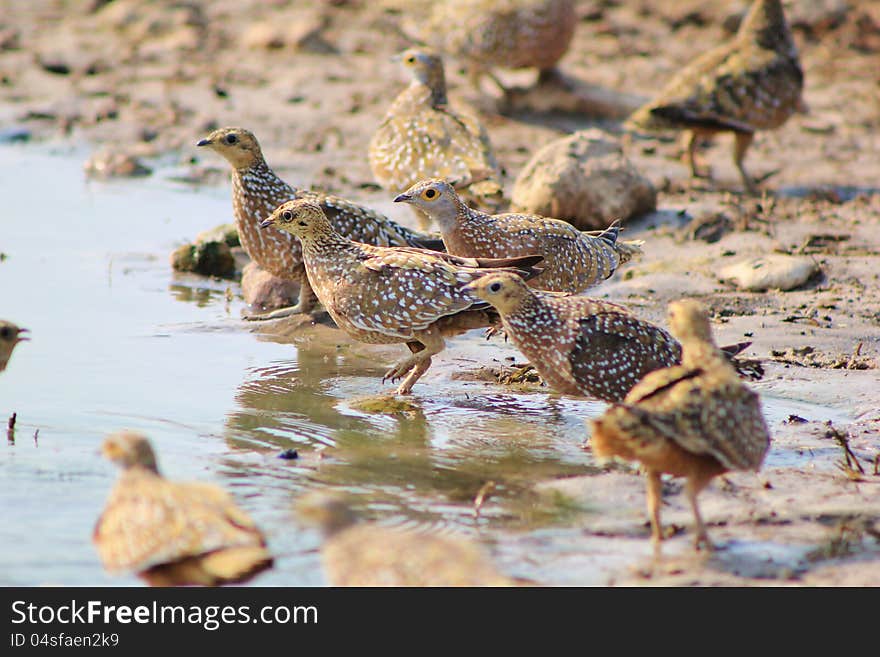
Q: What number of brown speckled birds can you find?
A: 11